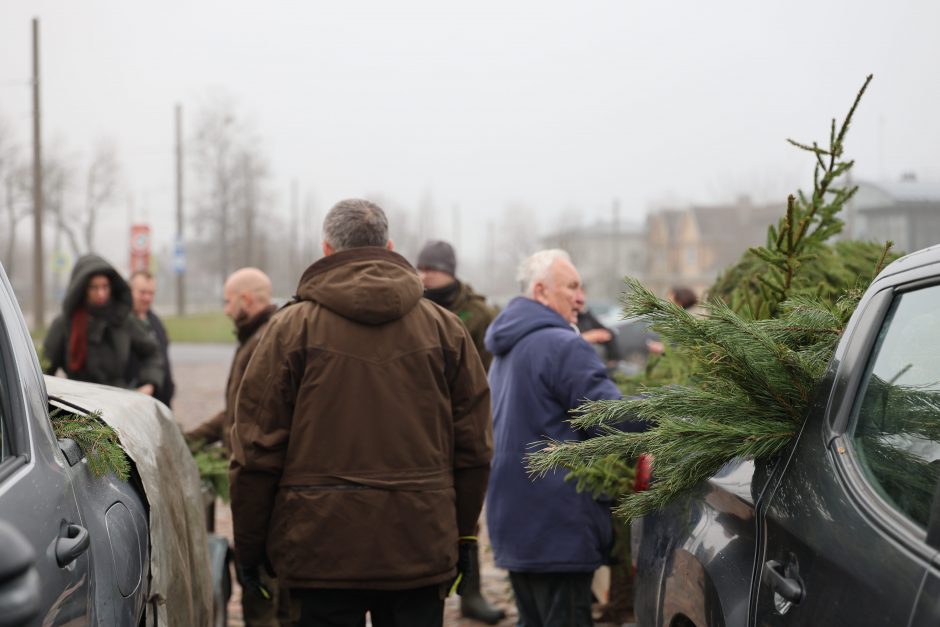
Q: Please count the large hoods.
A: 3